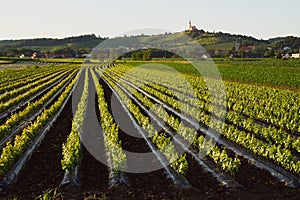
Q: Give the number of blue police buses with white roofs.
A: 0